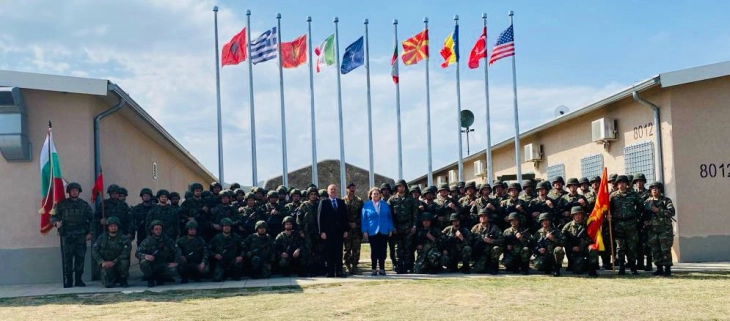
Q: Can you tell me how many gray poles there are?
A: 11